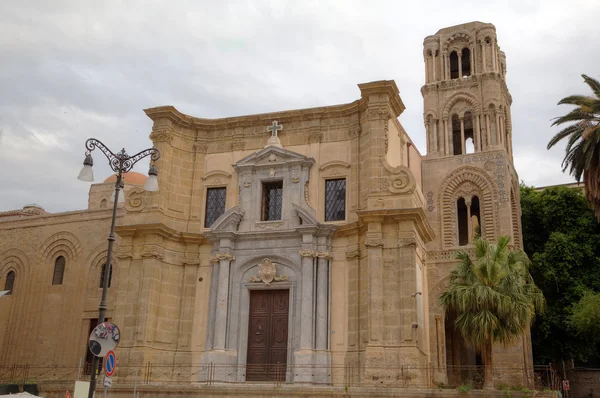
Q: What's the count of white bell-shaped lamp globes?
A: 3